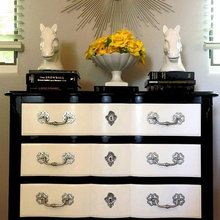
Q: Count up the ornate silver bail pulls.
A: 6